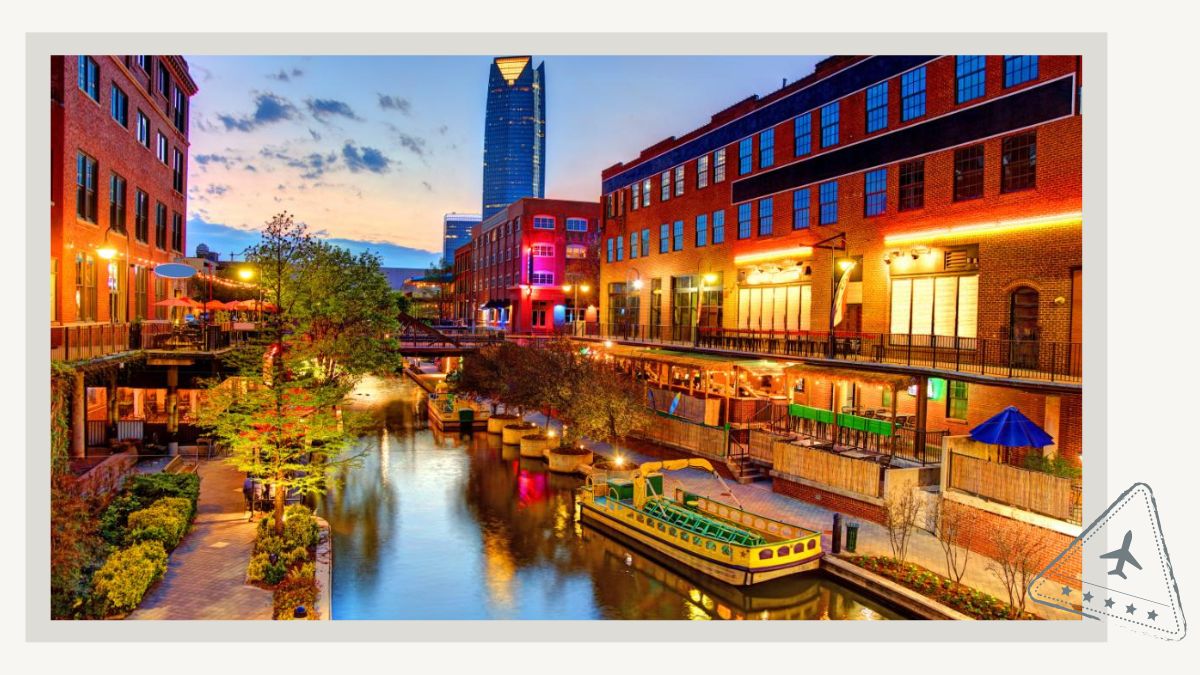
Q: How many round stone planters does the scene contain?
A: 5